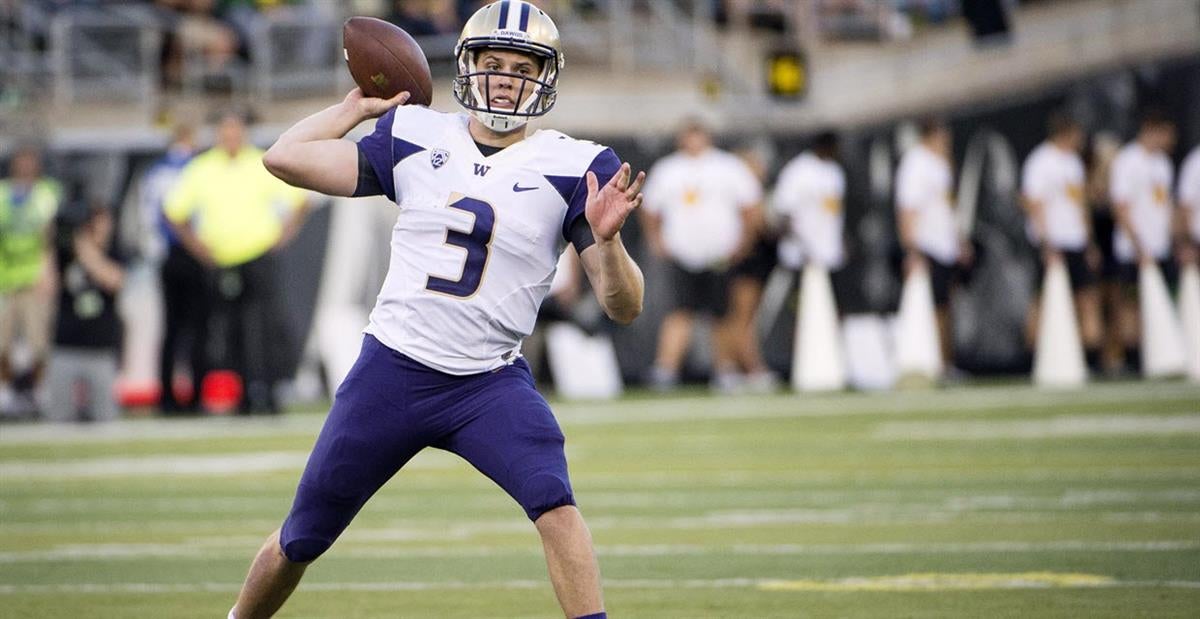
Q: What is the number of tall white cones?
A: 5